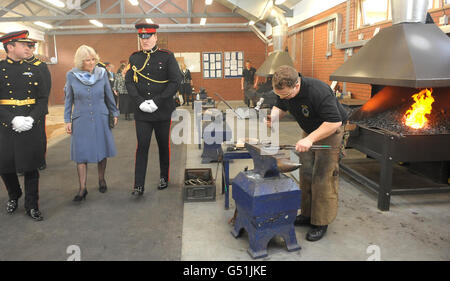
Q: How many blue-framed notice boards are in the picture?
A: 2